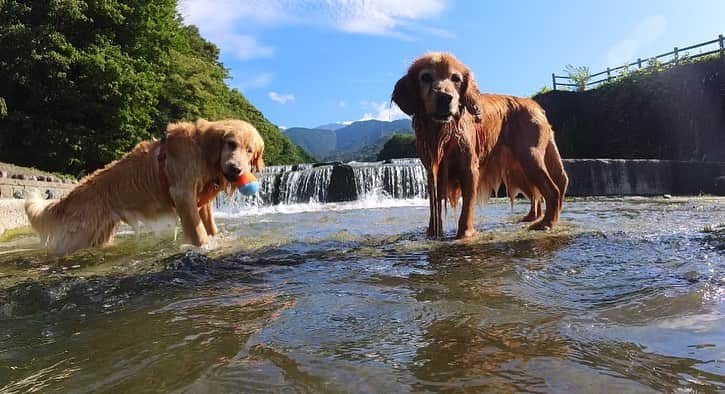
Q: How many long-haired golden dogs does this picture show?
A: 2